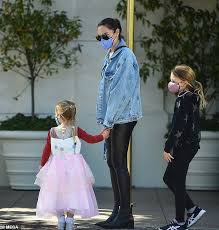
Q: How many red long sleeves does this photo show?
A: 2